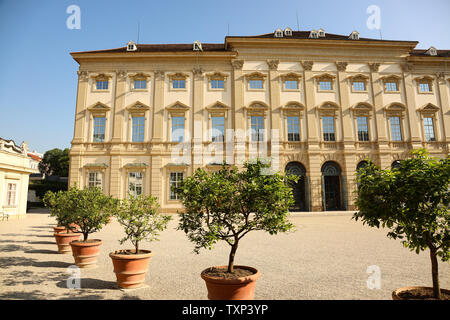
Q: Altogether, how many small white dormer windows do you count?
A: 8